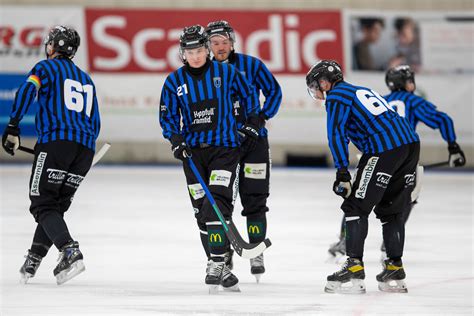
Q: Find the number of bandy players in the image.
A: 5